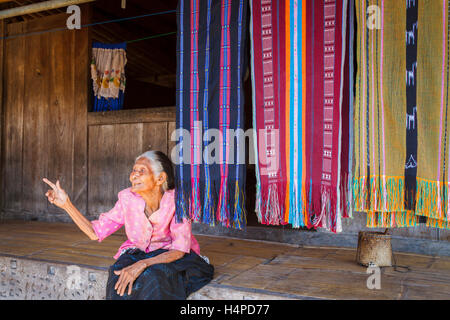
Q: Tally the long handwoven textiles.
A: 3